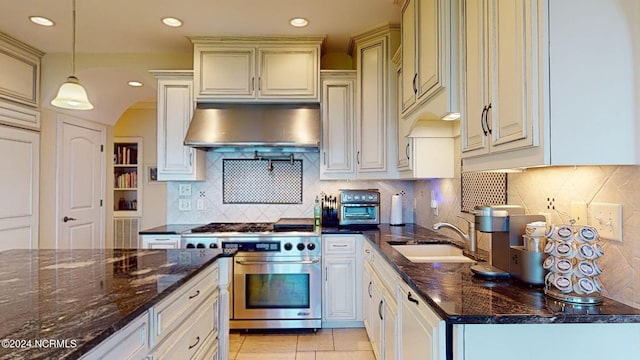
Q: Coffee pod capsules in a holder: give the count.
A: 14